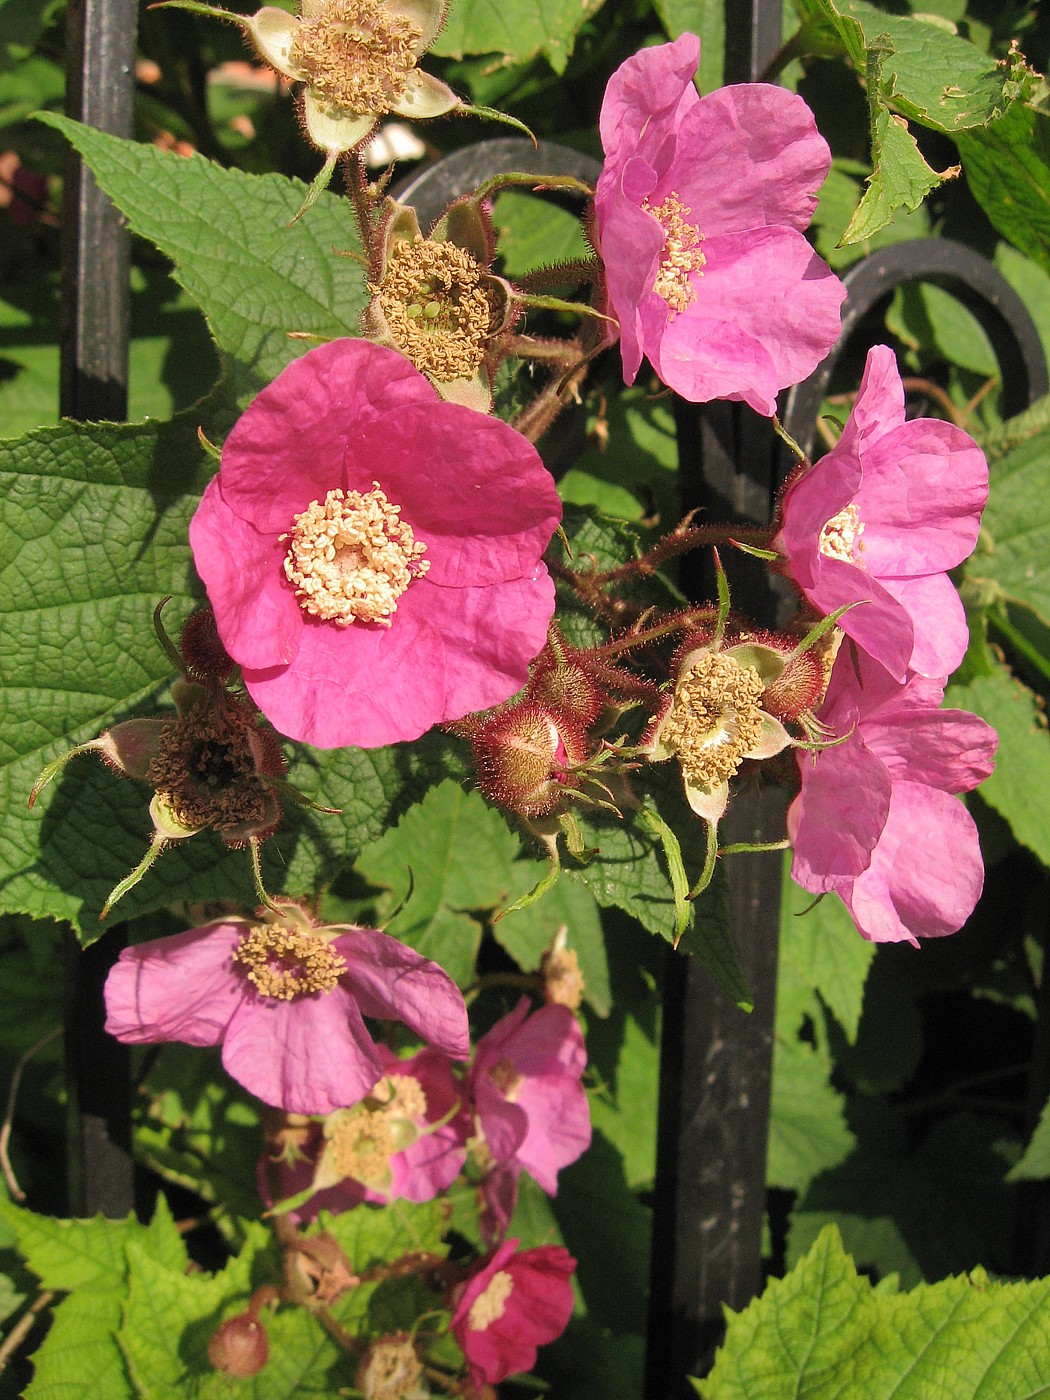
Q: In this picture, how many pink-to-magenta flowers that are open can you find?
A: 8